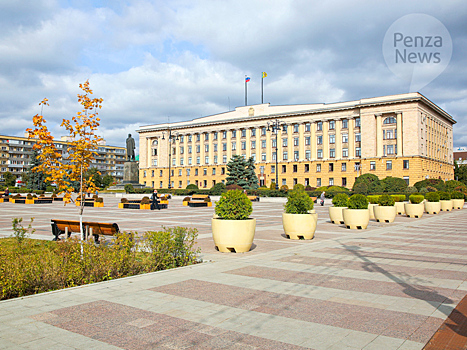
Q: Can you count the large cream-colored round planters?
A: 11